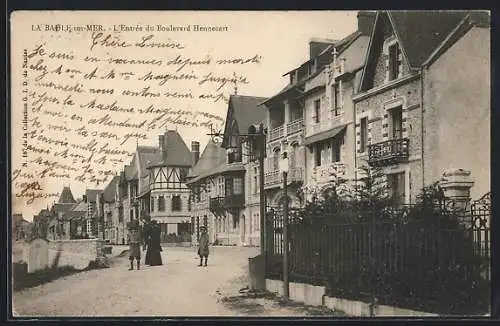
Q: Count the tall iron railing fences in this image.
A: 1